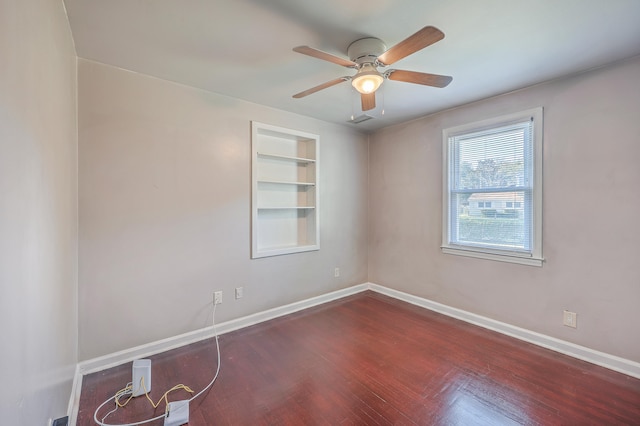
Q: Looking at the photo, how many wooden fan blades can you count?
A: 5